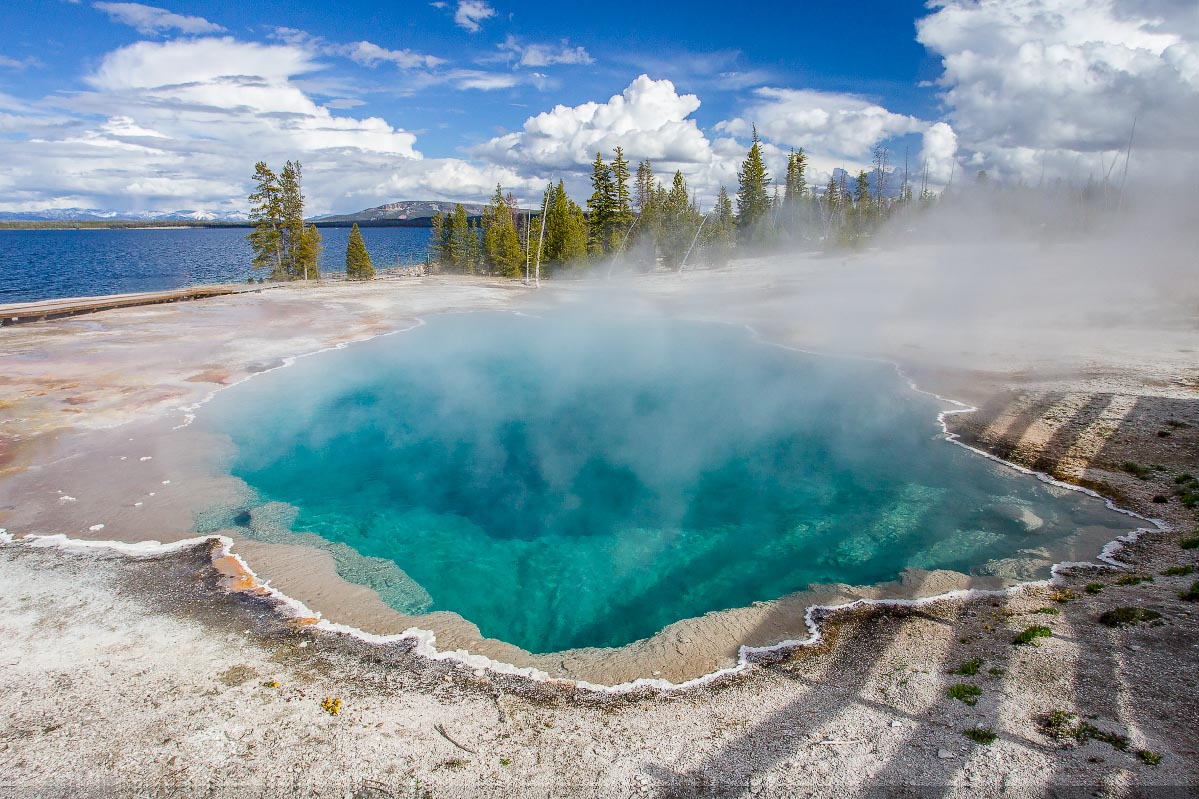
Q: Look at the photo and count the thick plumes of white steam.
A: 1